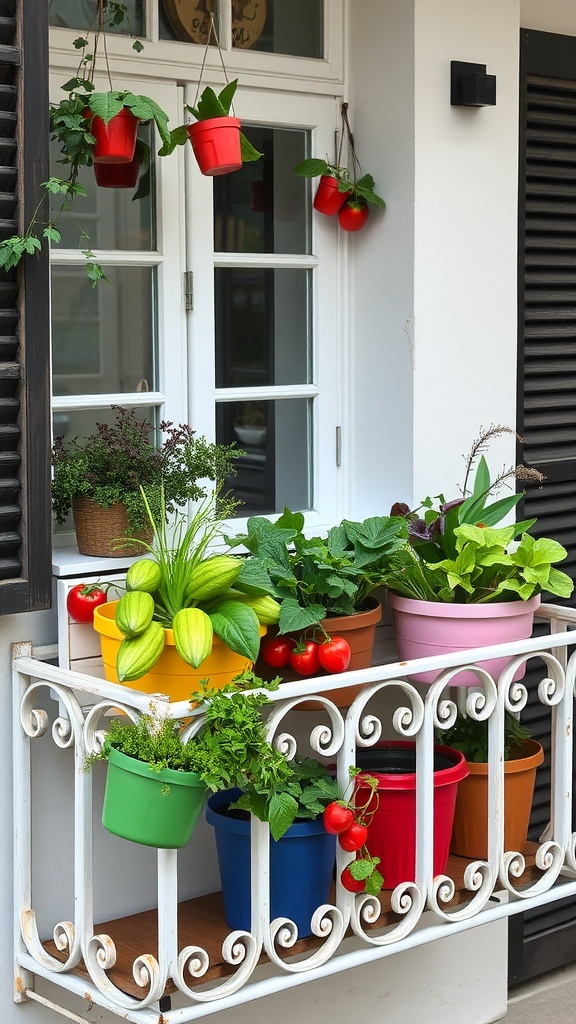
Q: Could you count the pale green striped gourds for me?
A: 6